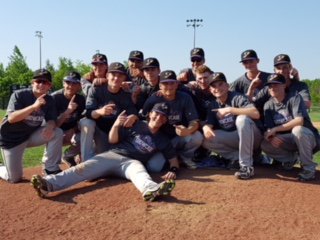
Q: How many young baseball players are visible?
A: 14